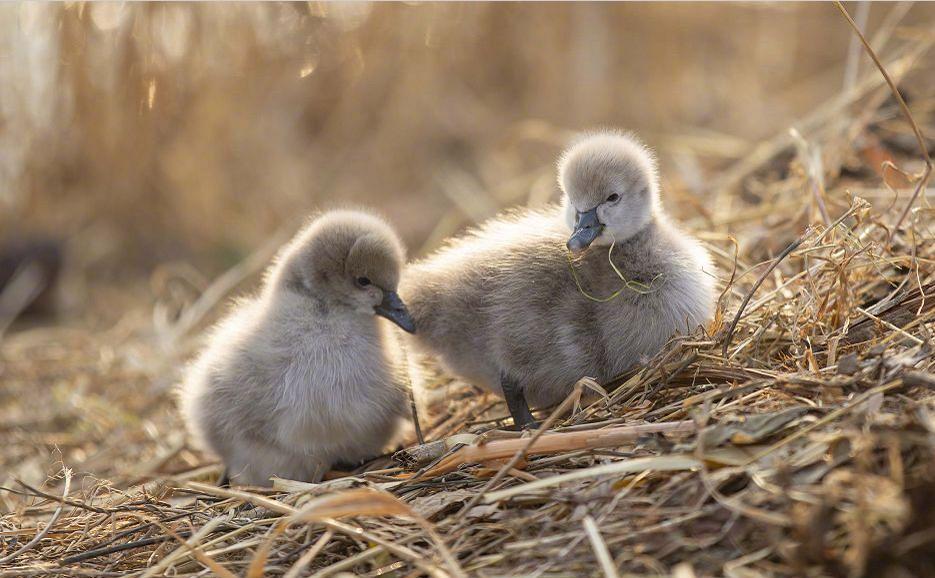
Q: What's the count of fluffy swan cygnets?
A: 2